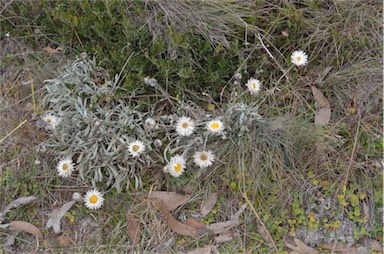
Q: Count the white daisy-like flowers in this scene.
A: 10